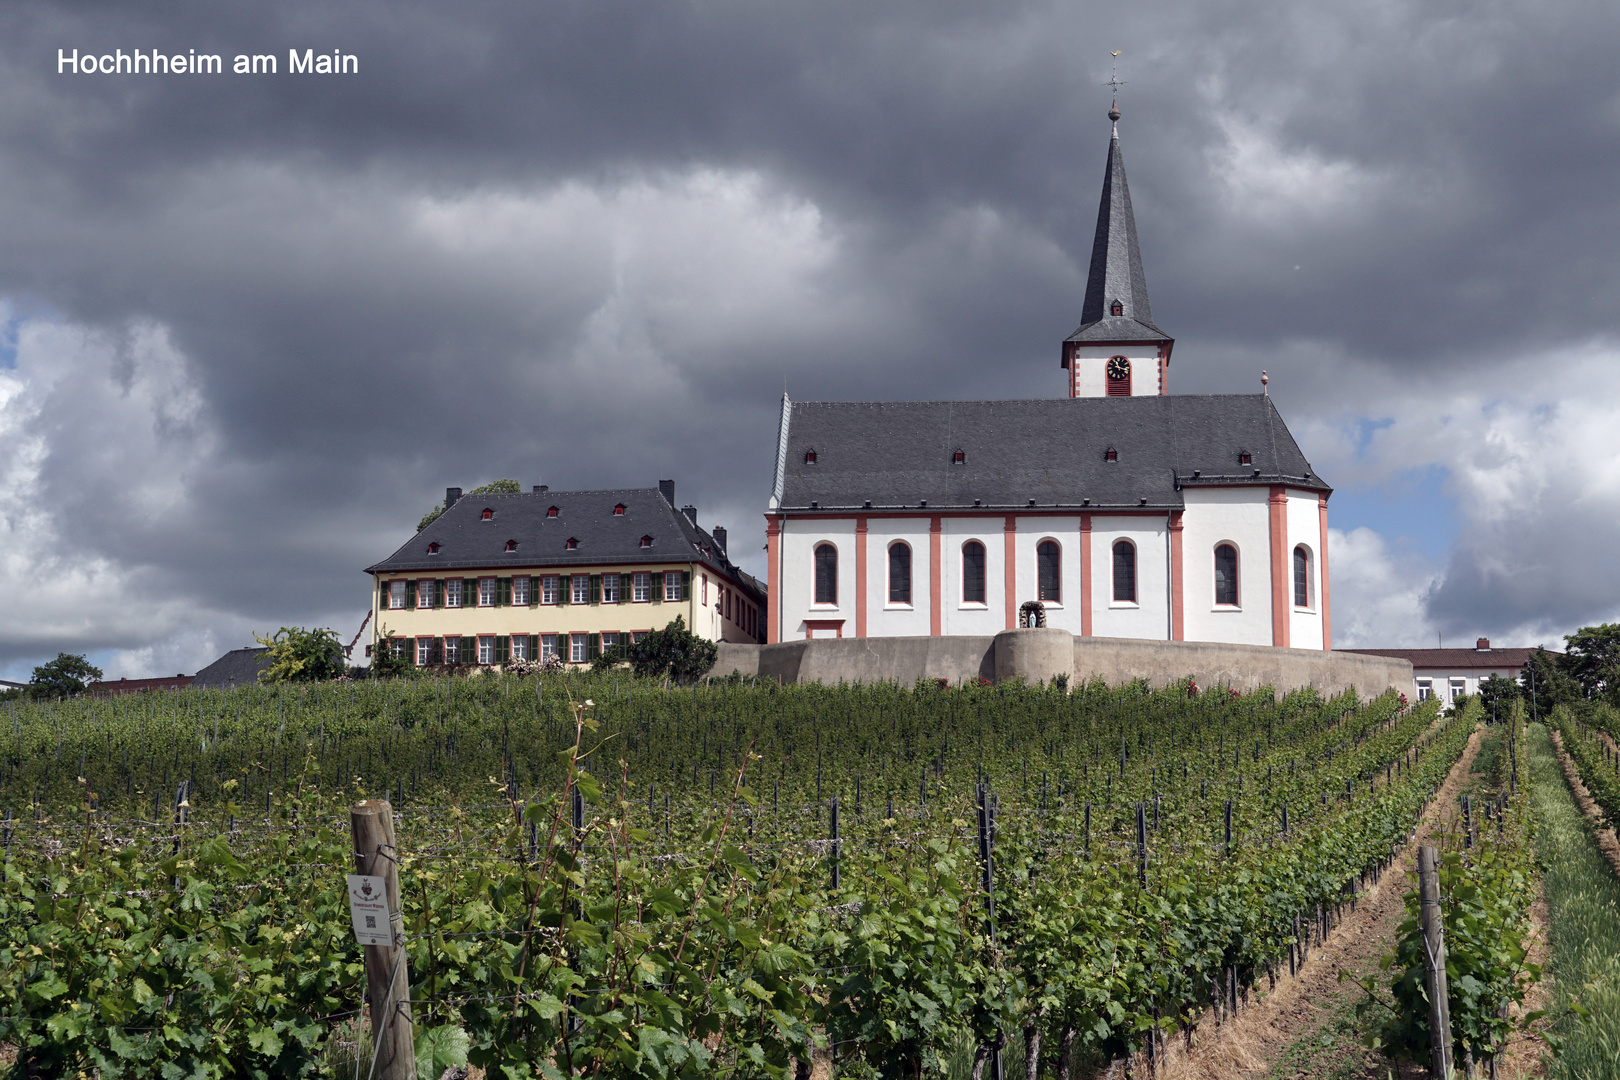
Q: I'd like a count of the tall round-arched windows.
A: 7